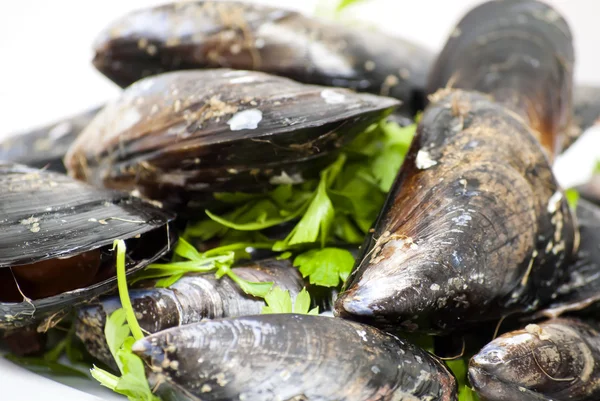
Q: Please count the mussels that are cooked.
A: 0